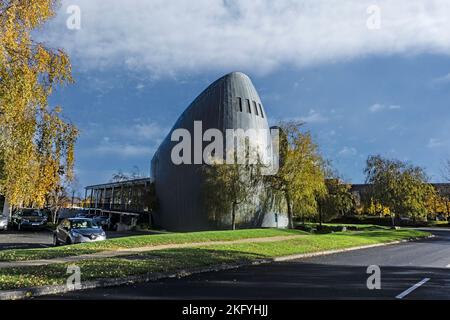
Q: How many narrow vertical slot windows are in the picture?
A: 4